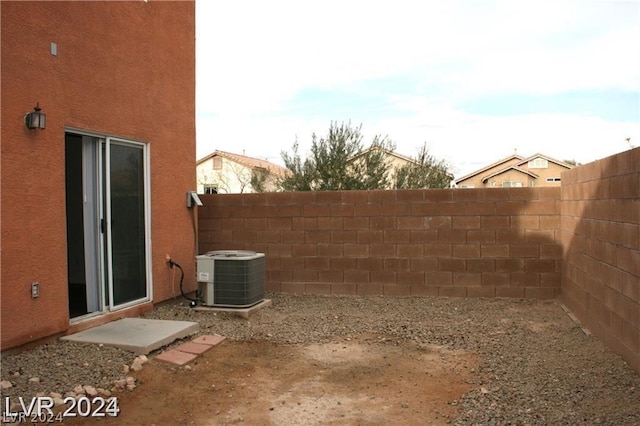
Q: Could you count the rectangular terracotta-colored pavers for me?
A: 3